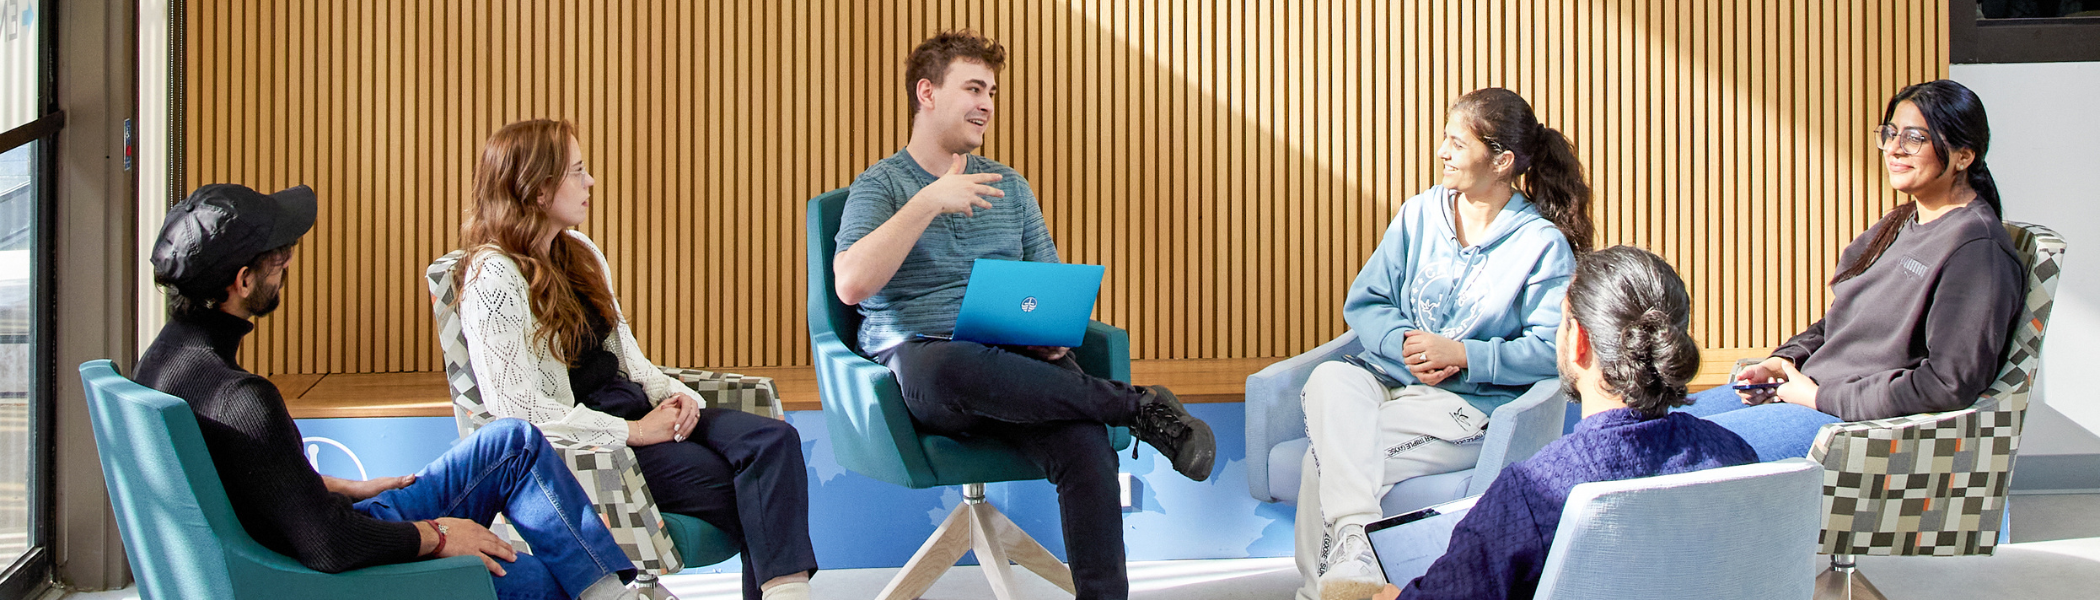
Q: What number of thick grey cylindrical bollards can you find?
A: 0